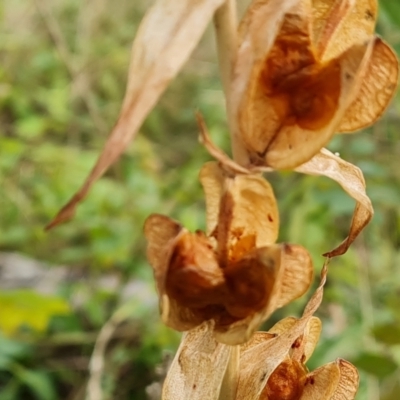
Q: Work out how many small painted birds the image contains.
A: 0